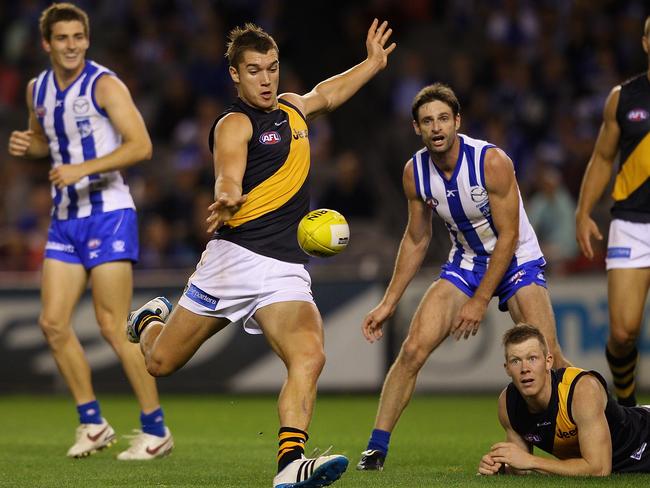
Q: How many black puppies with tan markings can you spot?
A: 0